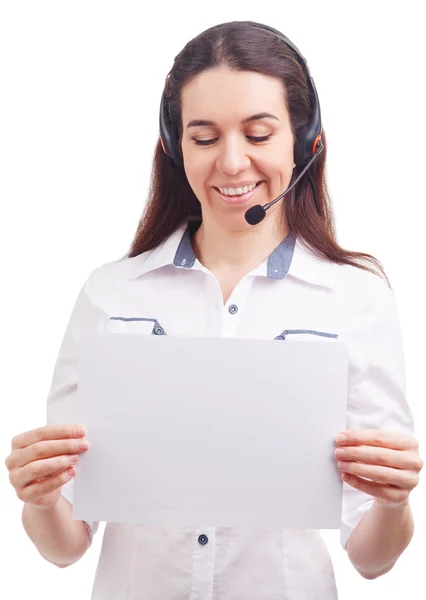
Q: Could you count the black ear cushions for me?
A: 2